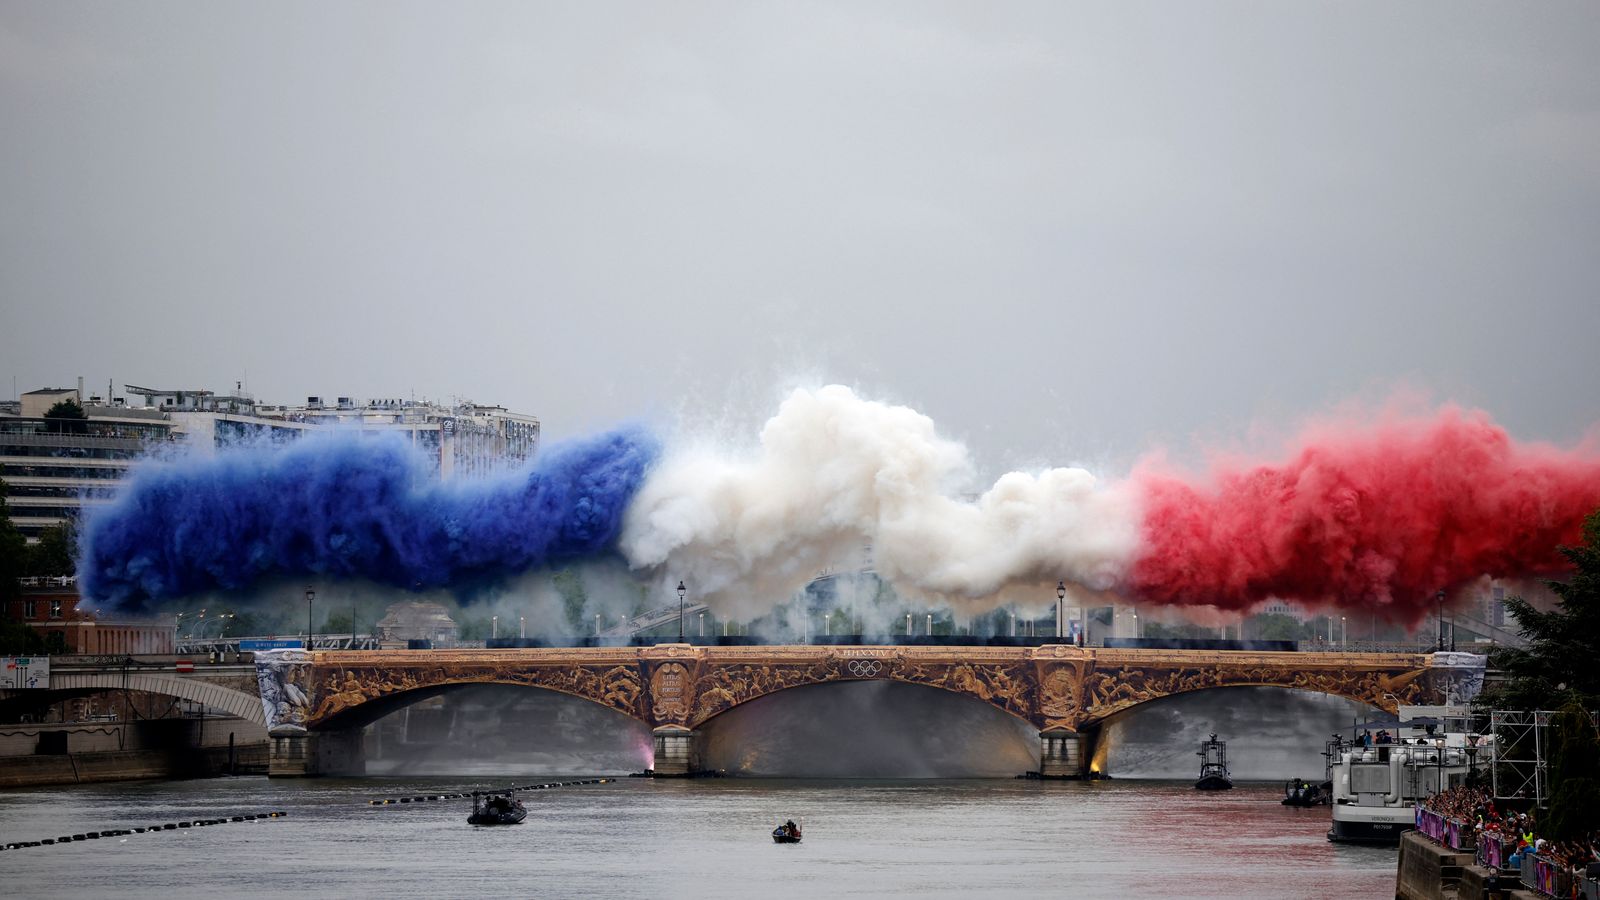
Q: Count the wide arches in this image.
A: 3